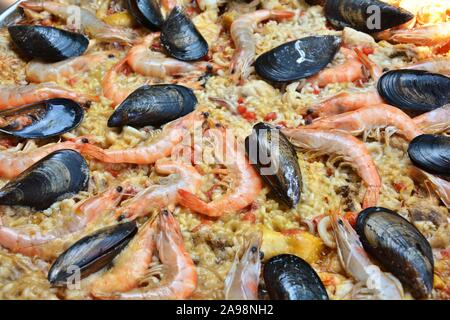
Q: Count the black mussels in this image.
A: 14